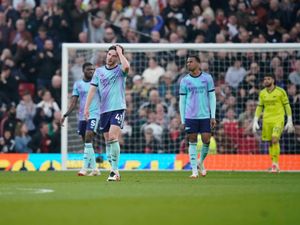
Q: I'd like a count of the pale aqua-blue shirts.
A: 3